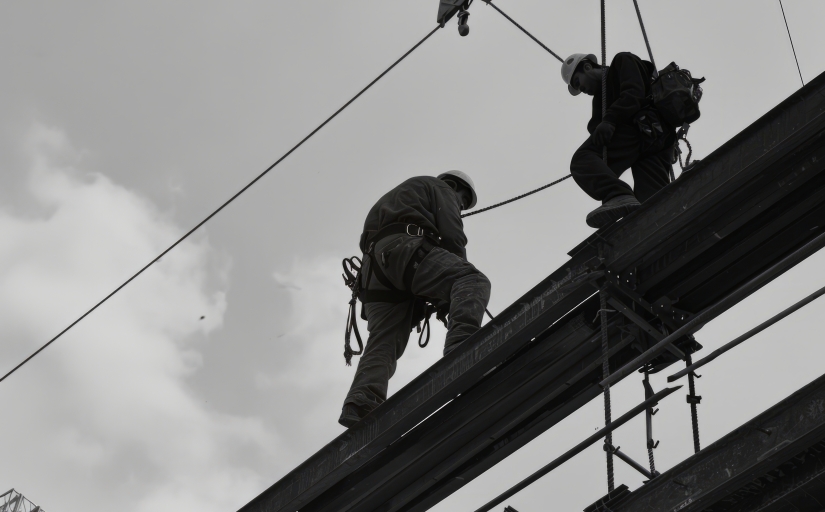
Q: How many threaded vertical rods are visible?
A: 3